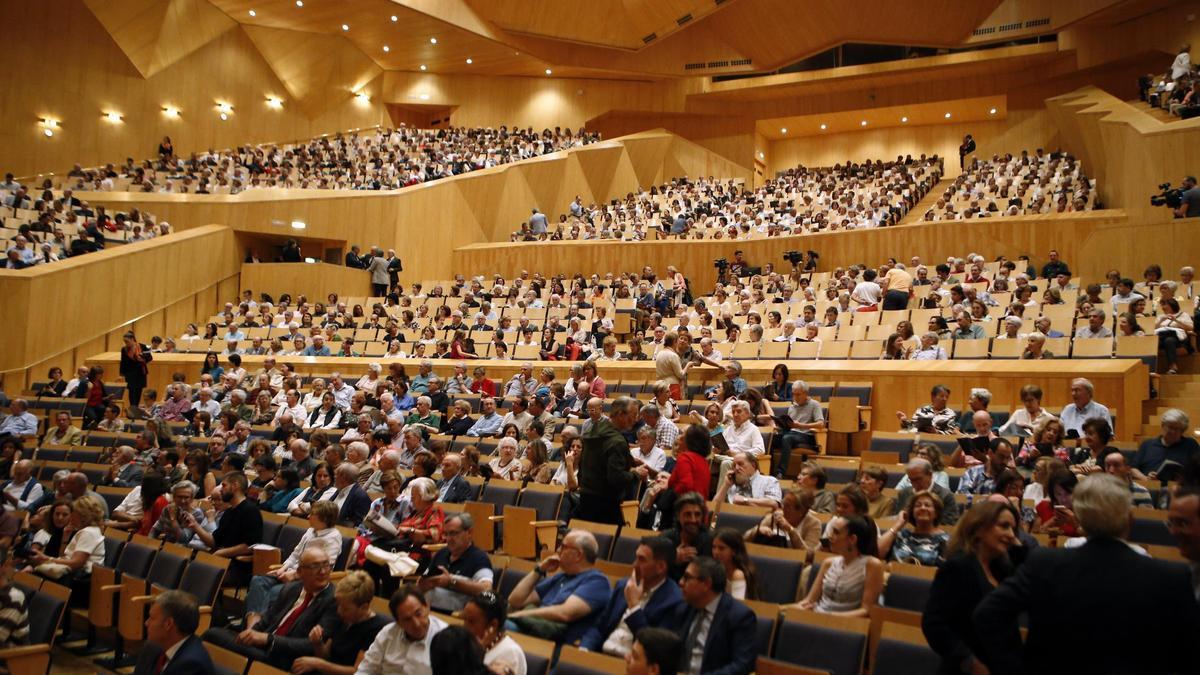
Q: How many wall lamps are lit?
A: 6